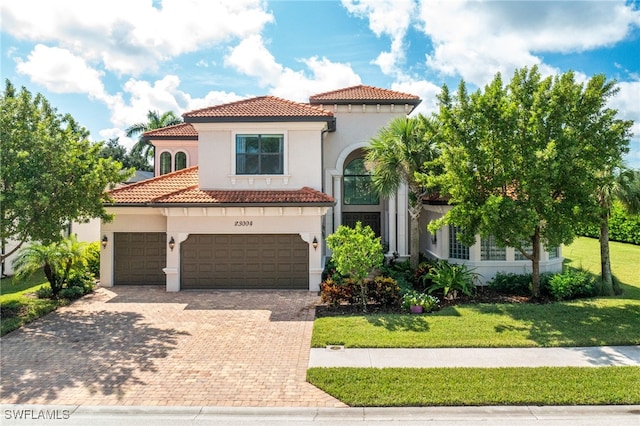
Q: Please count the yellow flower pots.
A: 0